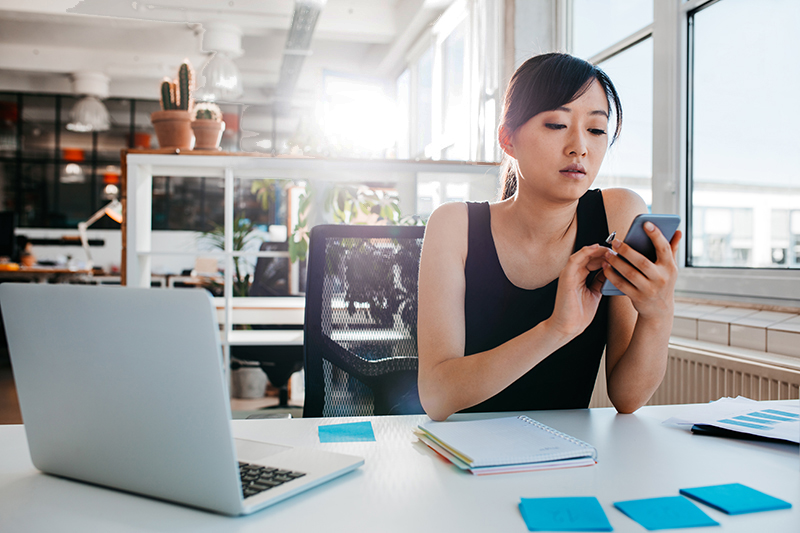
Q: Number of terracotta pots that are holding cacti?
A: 2